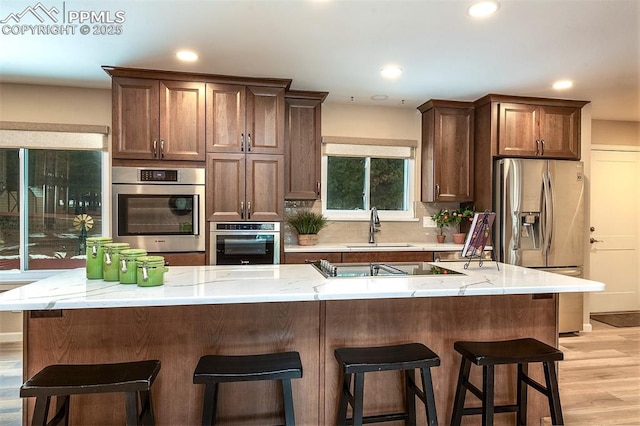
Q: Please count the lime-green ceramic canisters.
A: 4